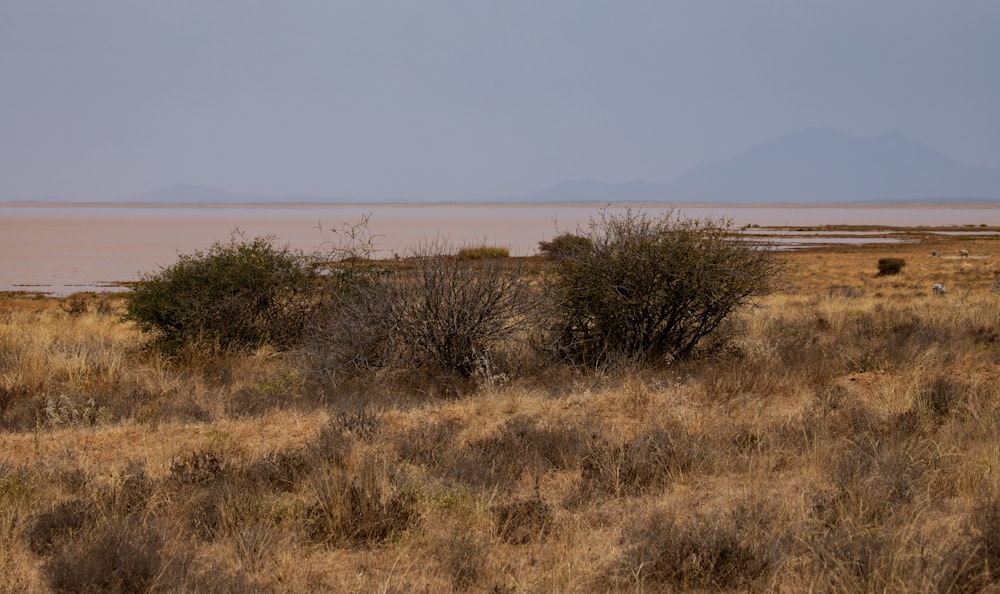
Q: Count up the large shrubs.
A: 3